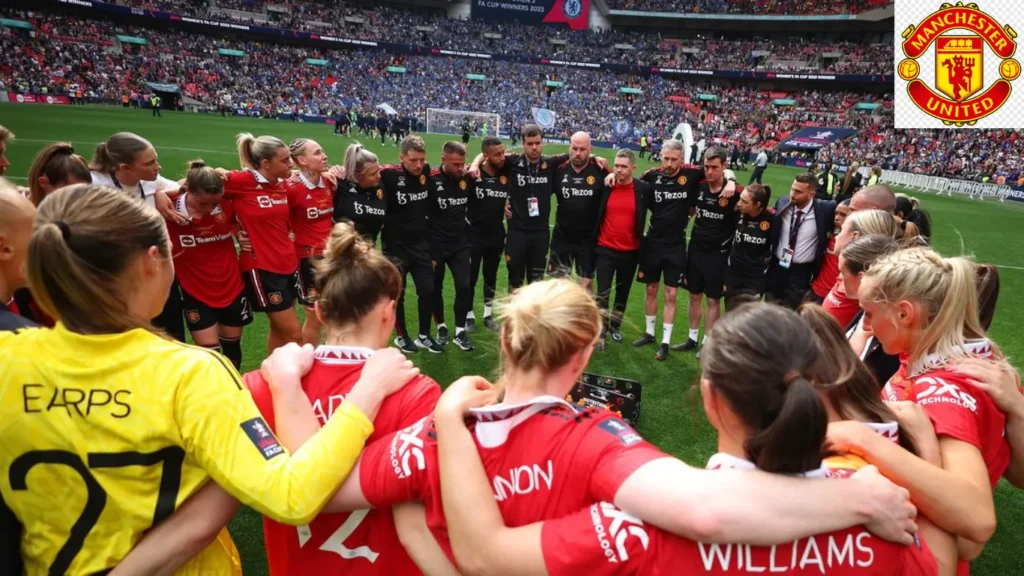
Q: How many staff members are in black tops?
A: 9